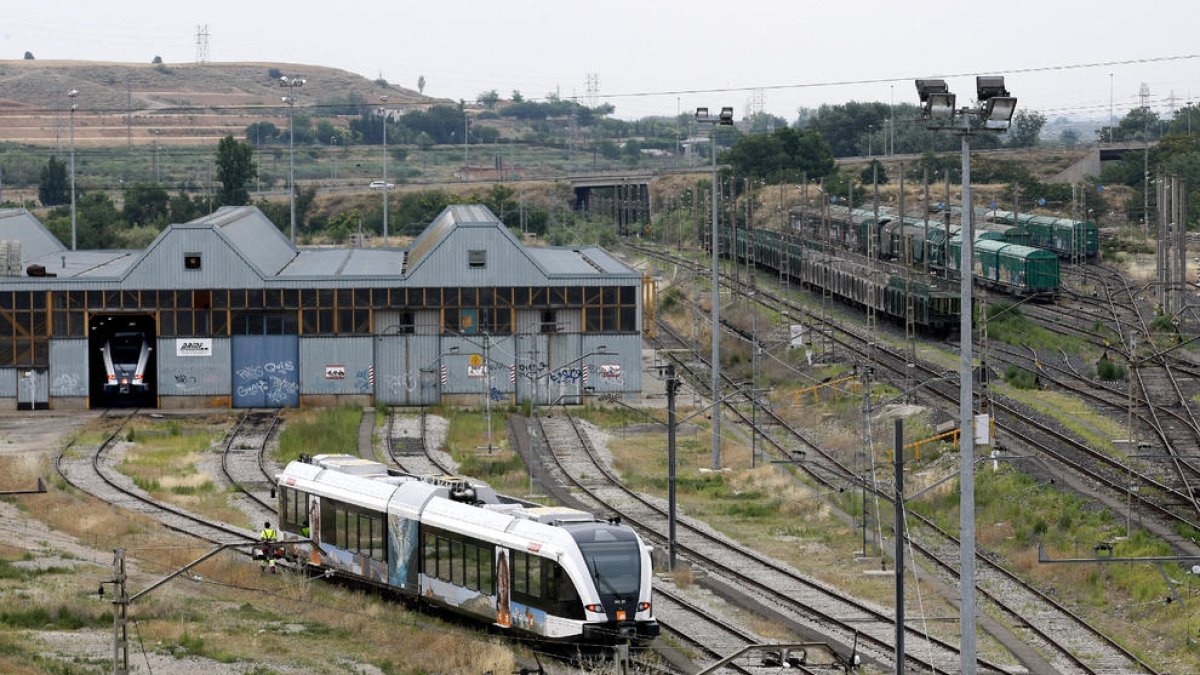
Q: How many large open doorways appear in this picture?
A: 1